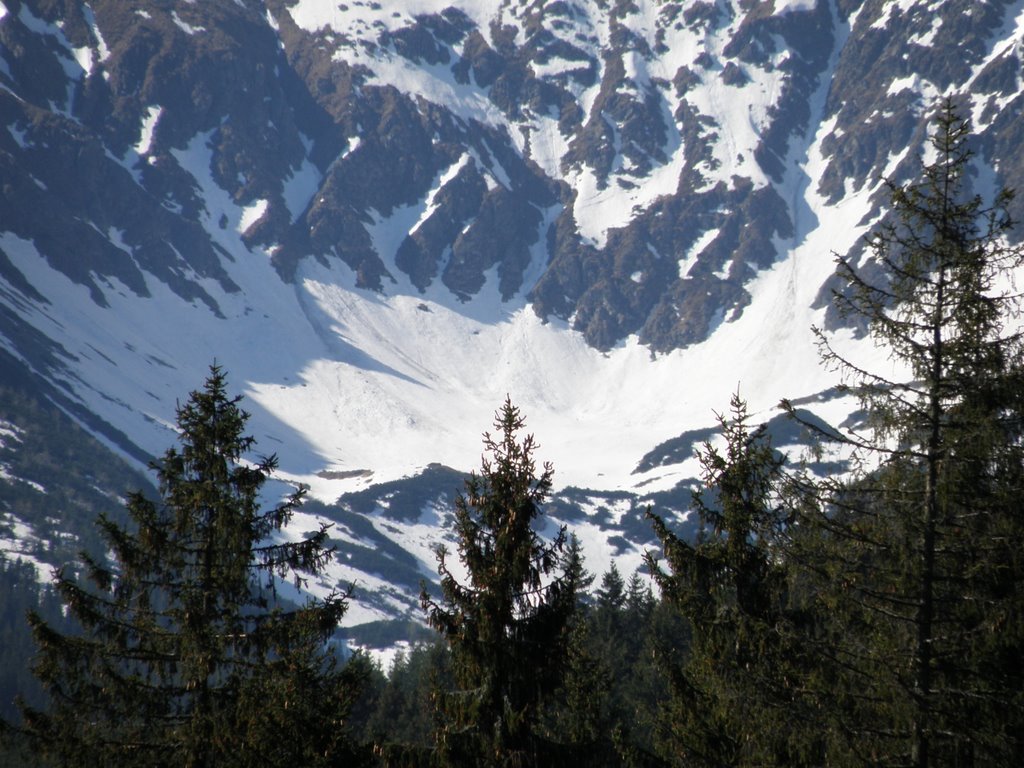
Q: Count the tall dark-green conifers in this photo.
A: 4